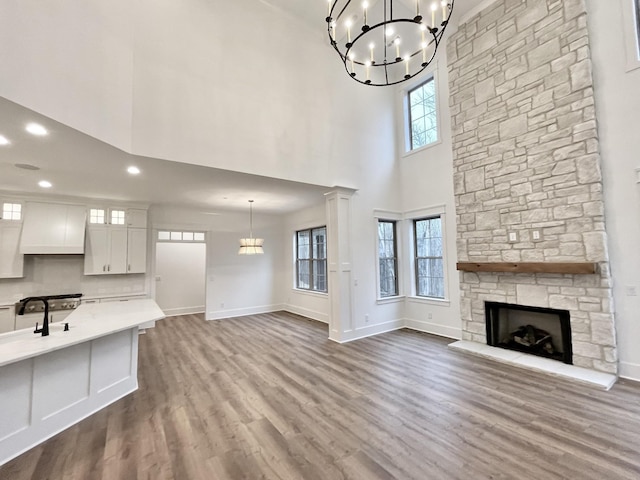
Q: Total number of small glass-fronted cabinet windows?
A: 3